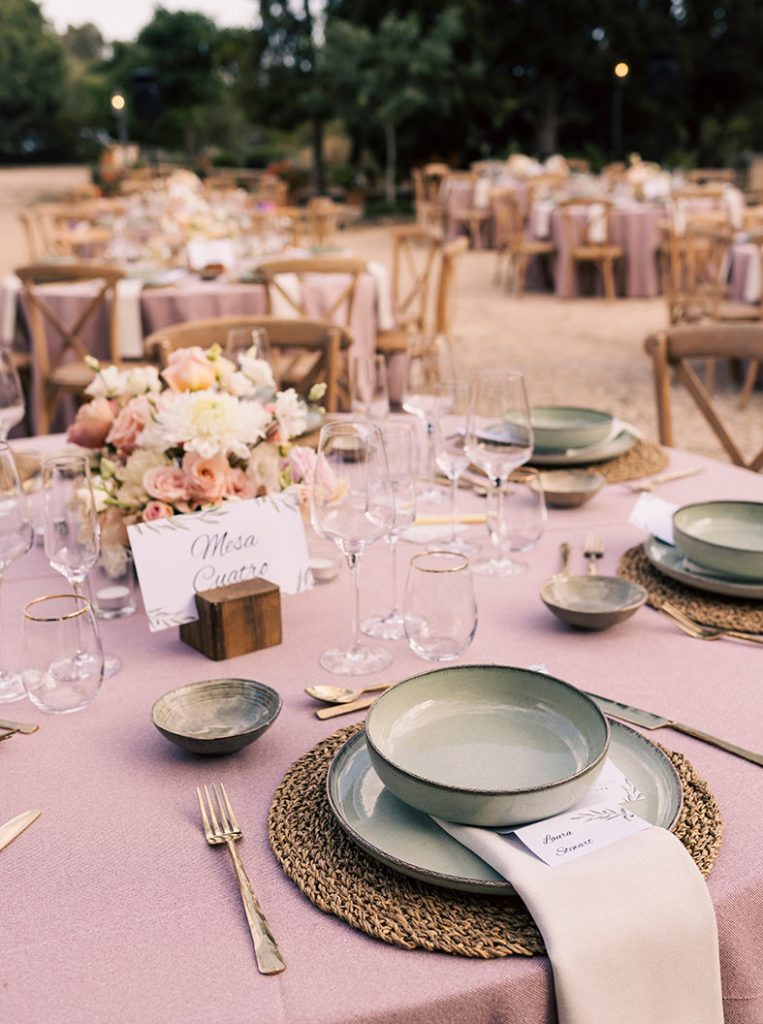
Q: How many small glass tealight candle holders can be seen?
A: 2